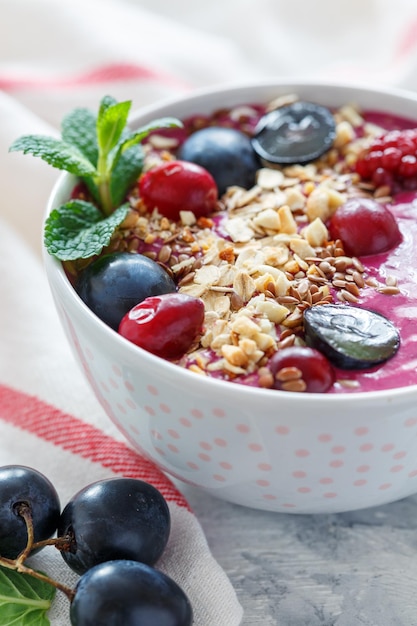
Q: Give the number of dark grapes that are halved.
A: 2